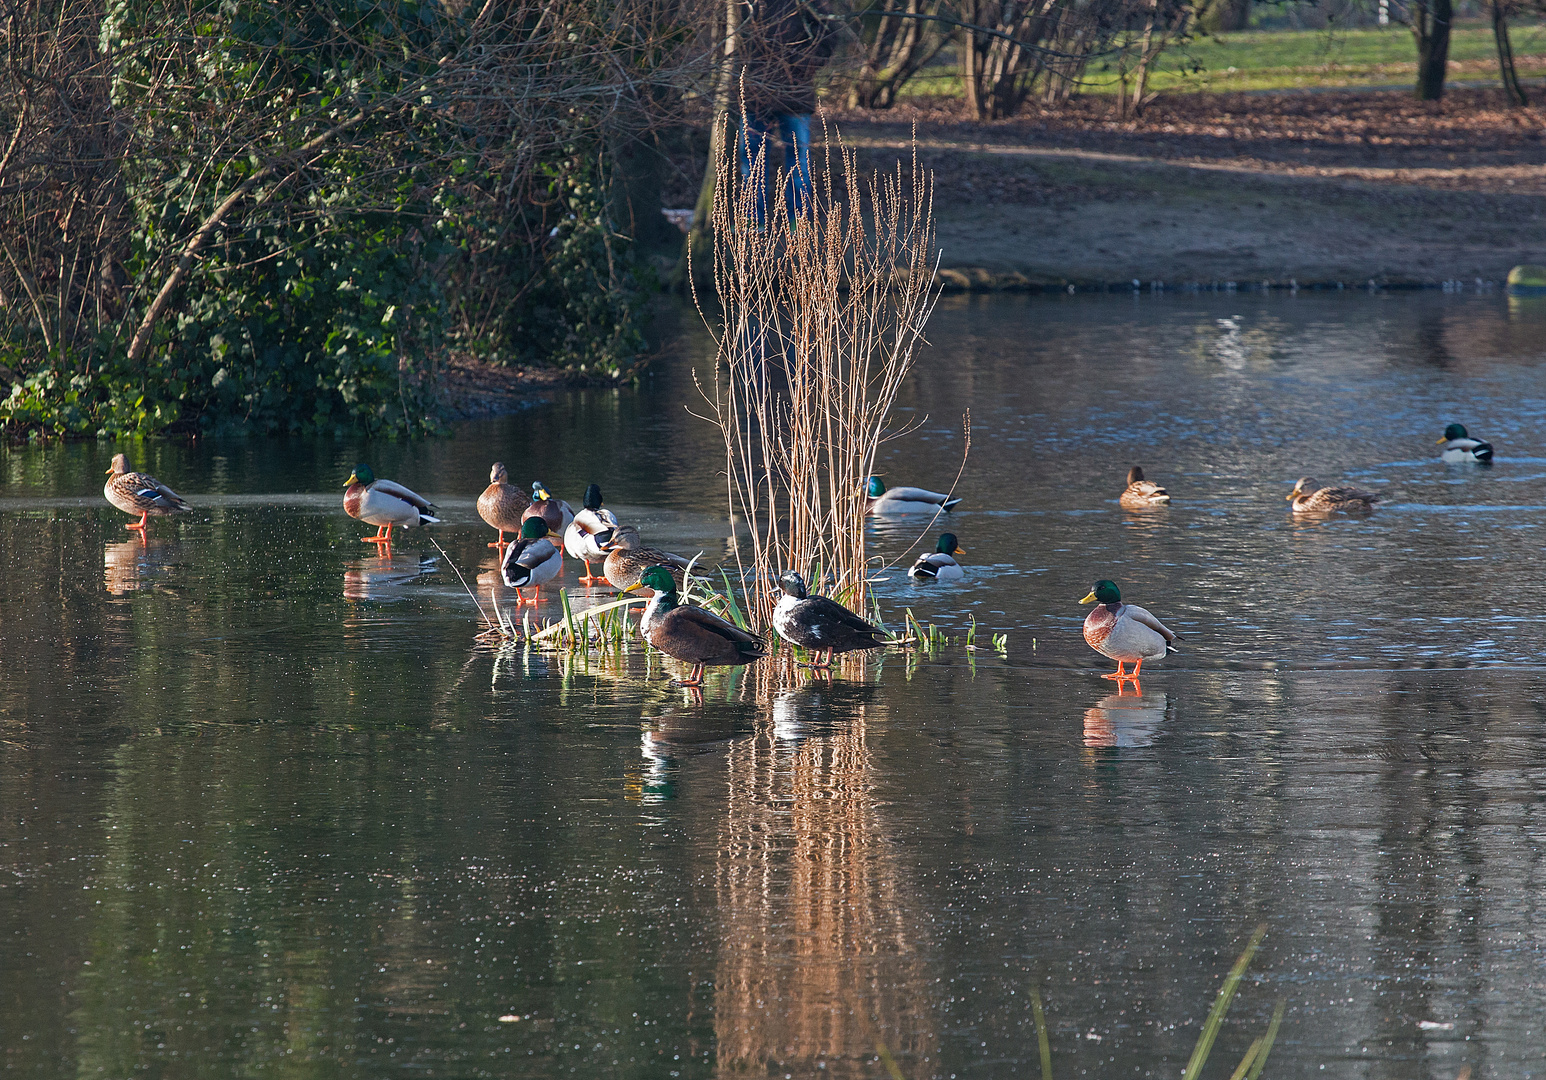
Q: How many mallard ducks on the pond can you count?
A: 15